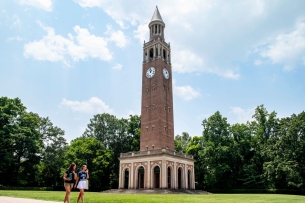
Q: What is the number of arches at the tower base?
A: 6